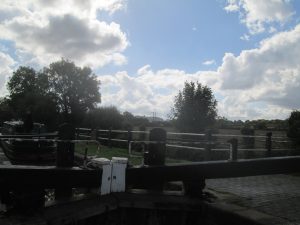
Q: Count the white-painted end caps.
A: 2